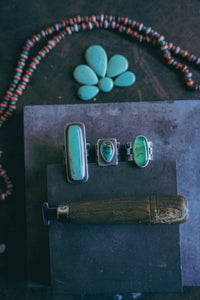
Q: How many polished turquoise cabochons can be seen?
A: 9